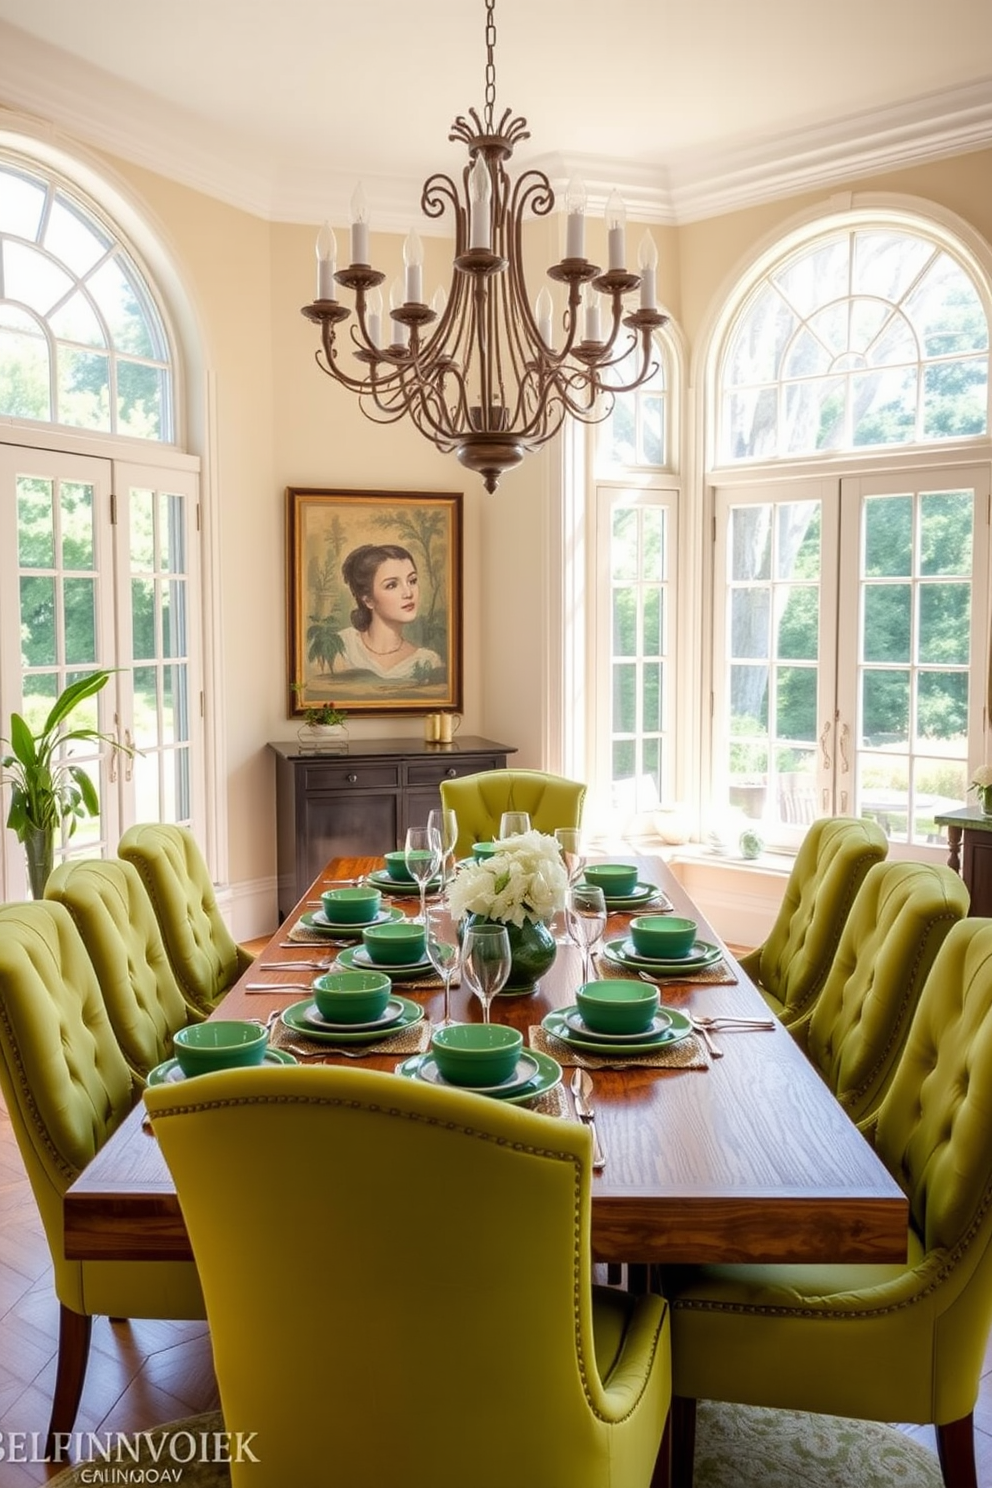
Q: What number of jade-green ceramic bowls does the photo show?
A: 10